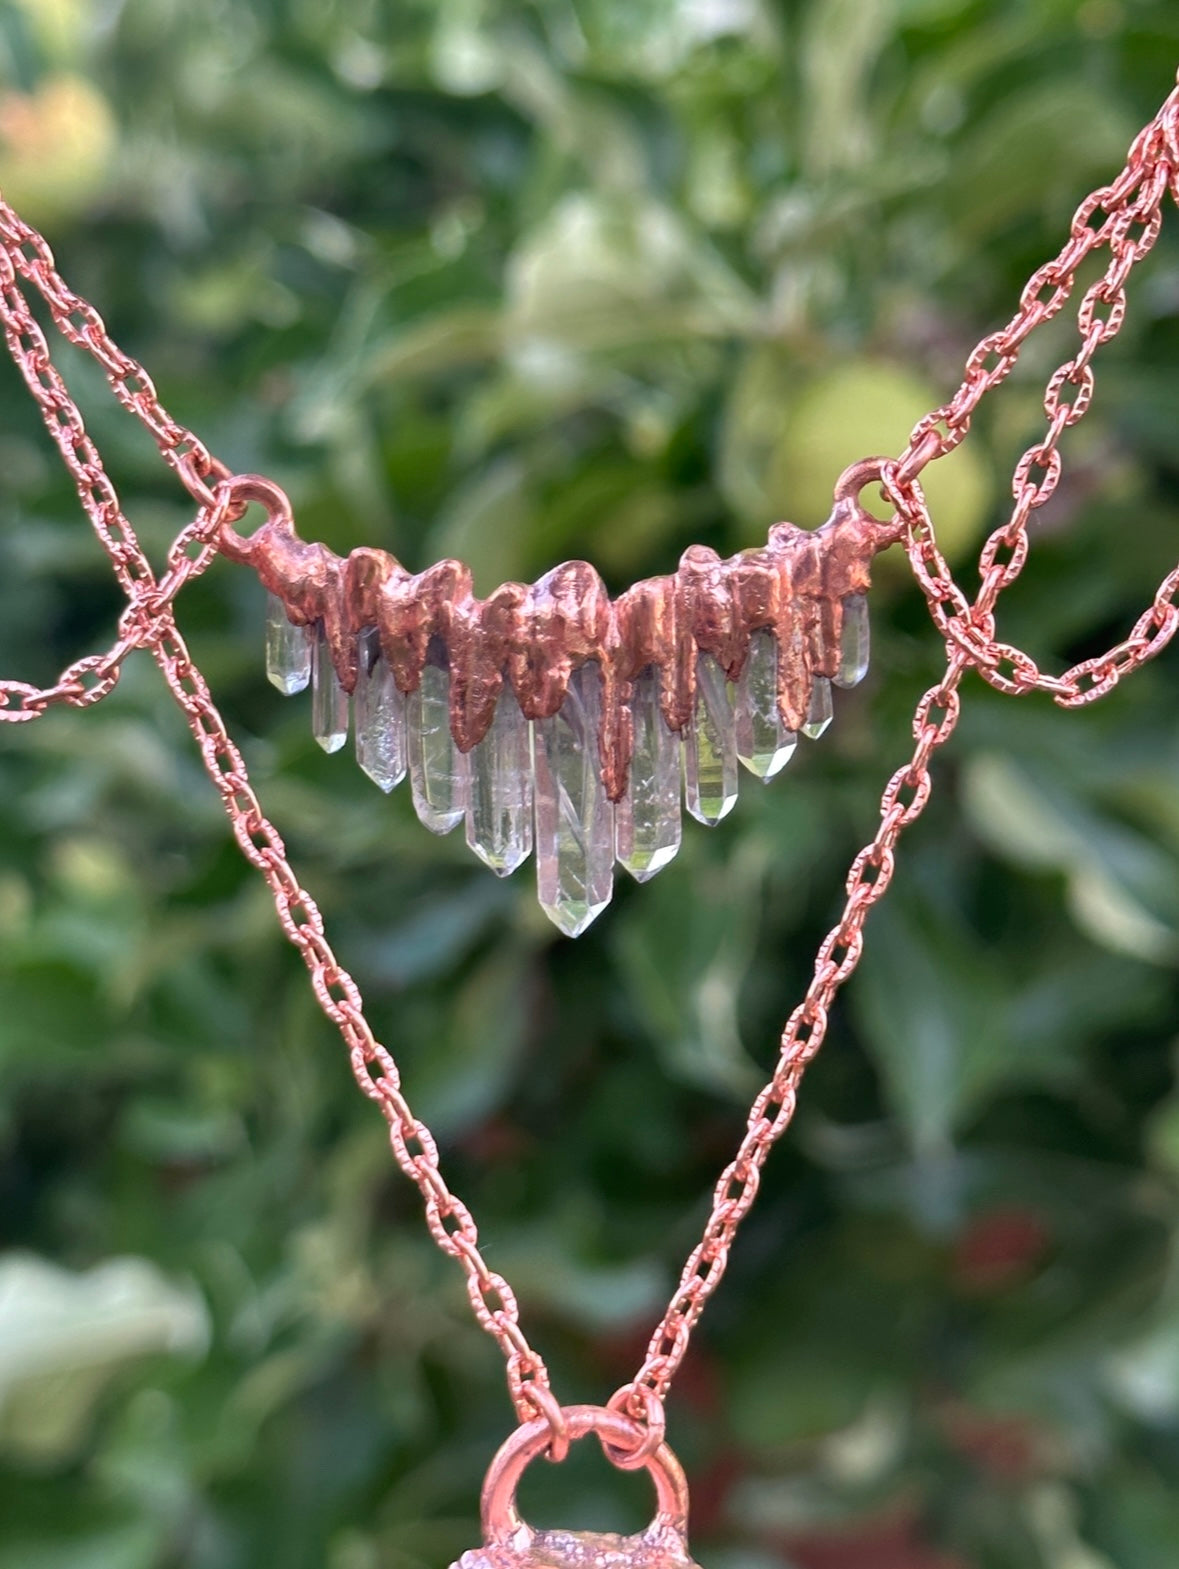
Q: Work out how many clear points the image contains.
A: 11